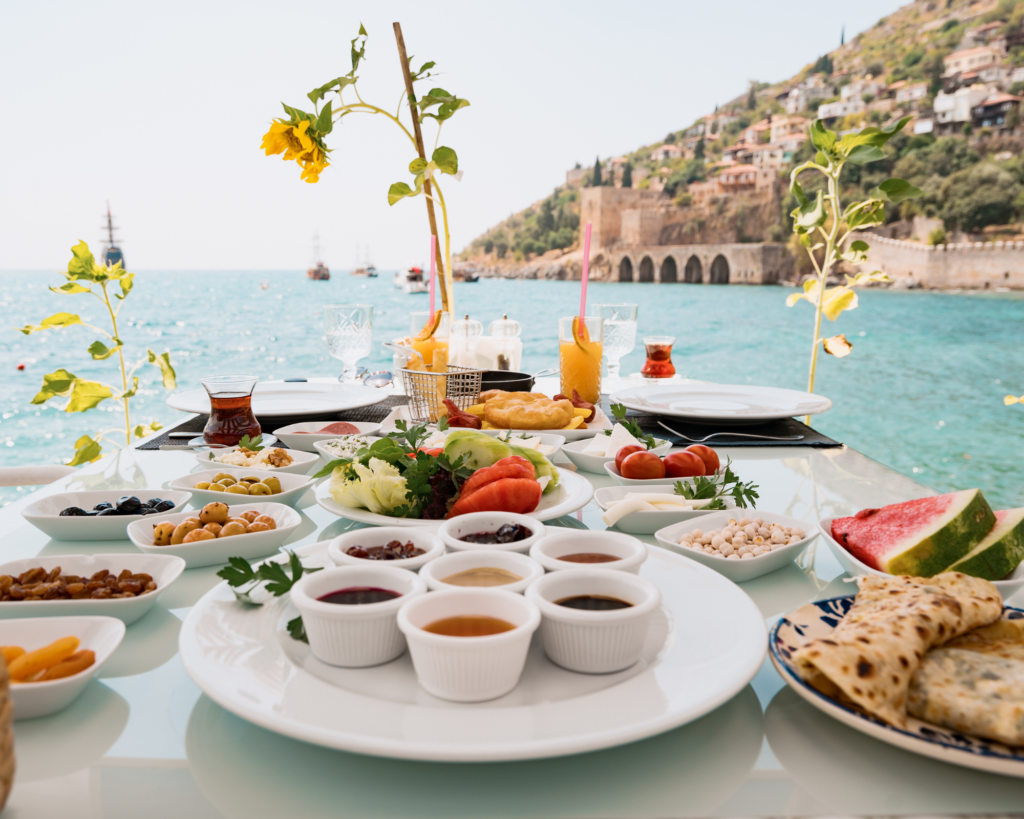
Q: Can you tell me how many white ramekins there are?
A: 7